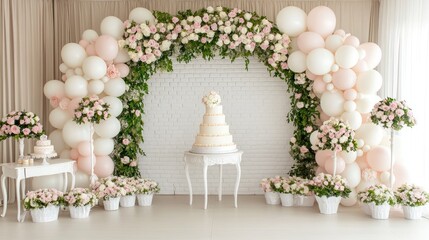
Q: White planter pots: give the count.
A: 11